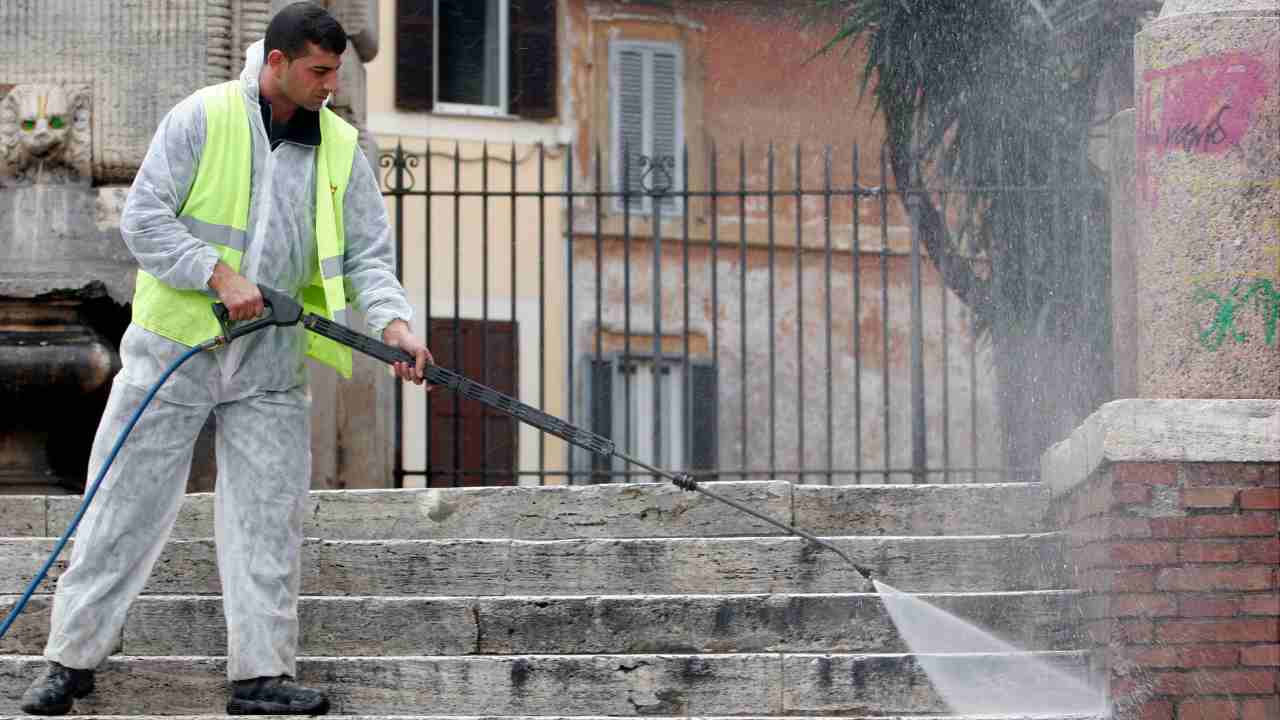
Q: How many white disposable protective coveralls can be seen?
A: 1